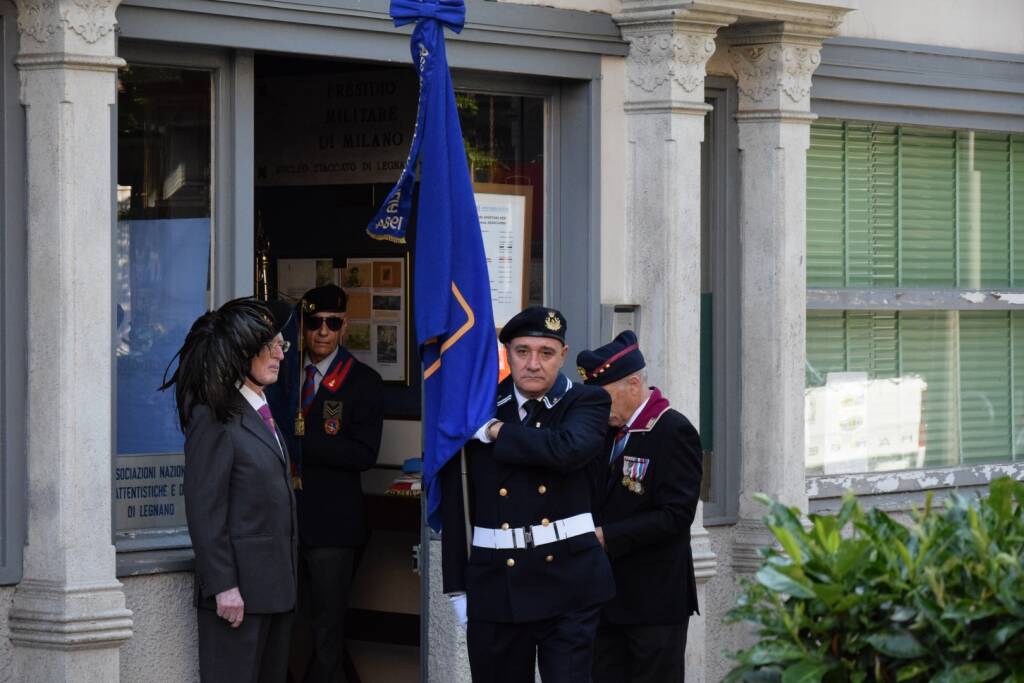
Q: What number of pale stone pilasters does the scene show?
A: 3